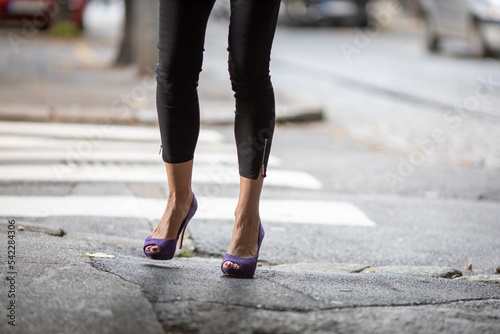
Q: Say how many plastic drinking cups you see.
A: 0